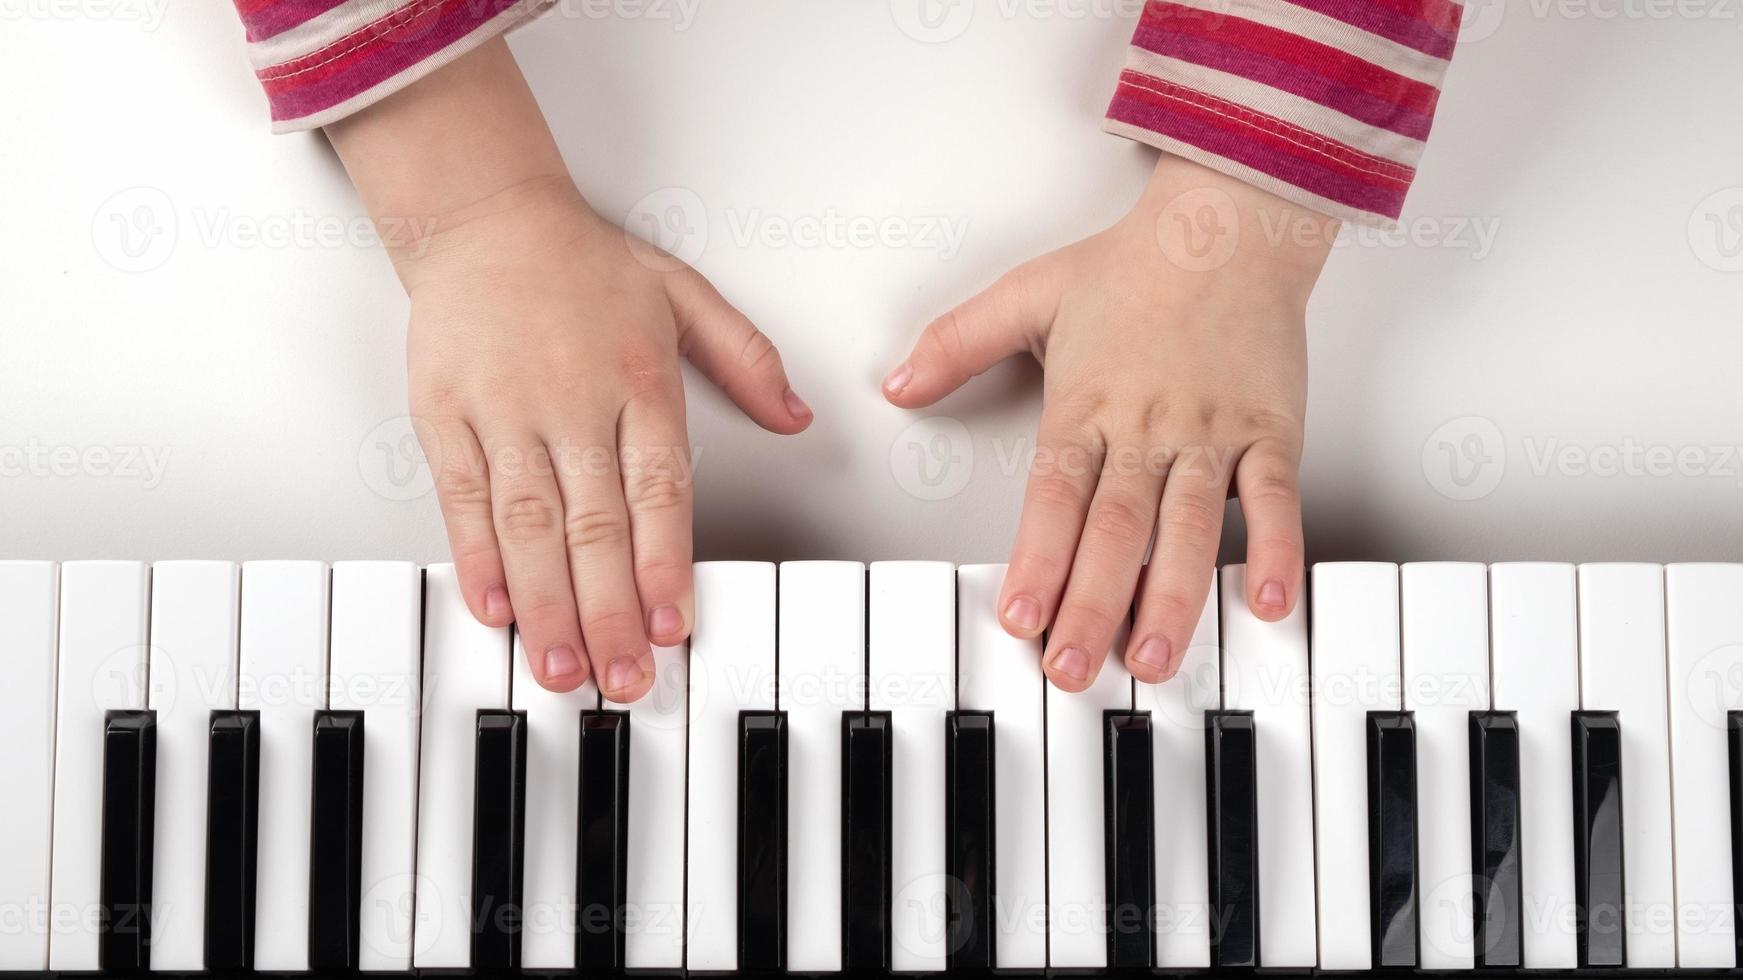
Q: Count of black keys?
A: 14